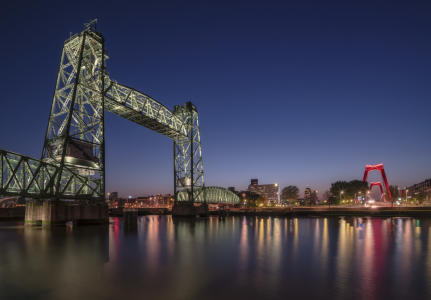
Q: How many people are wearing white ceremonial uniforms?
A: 0